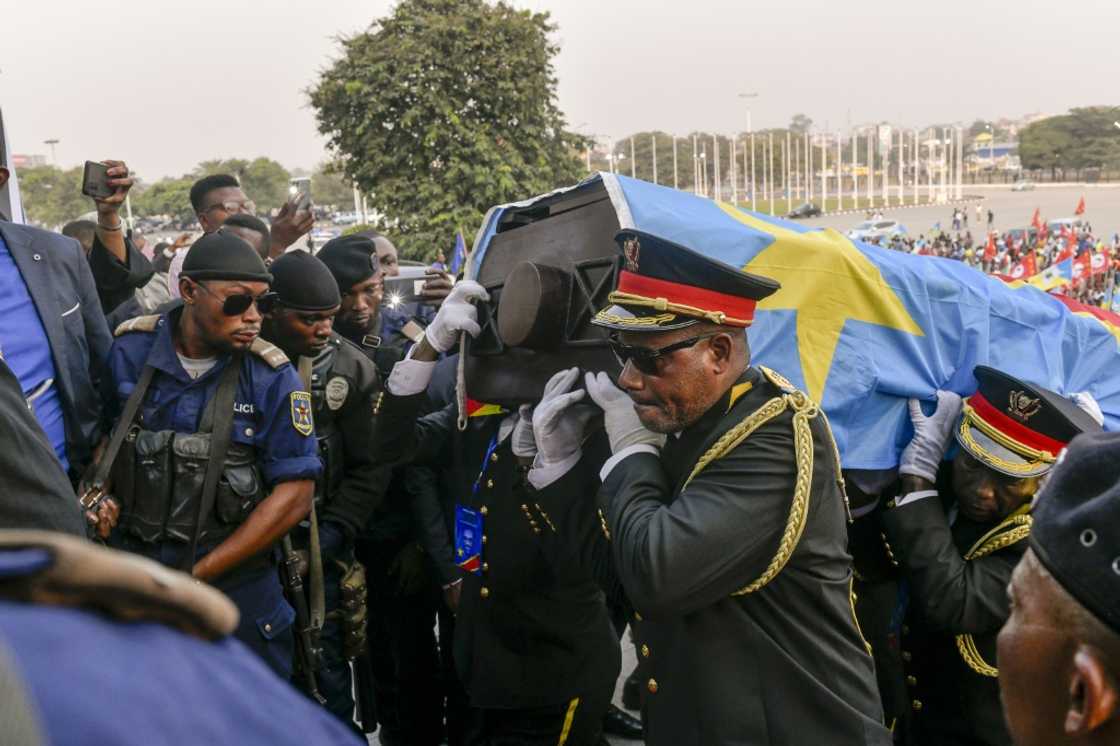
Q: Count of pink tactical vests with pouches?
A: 0